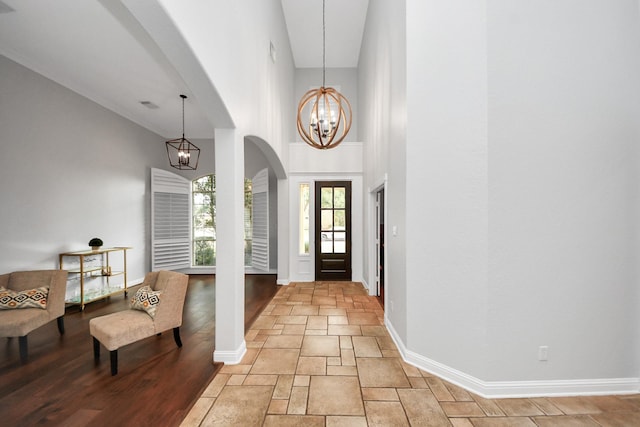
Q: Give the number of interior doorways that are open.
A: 1